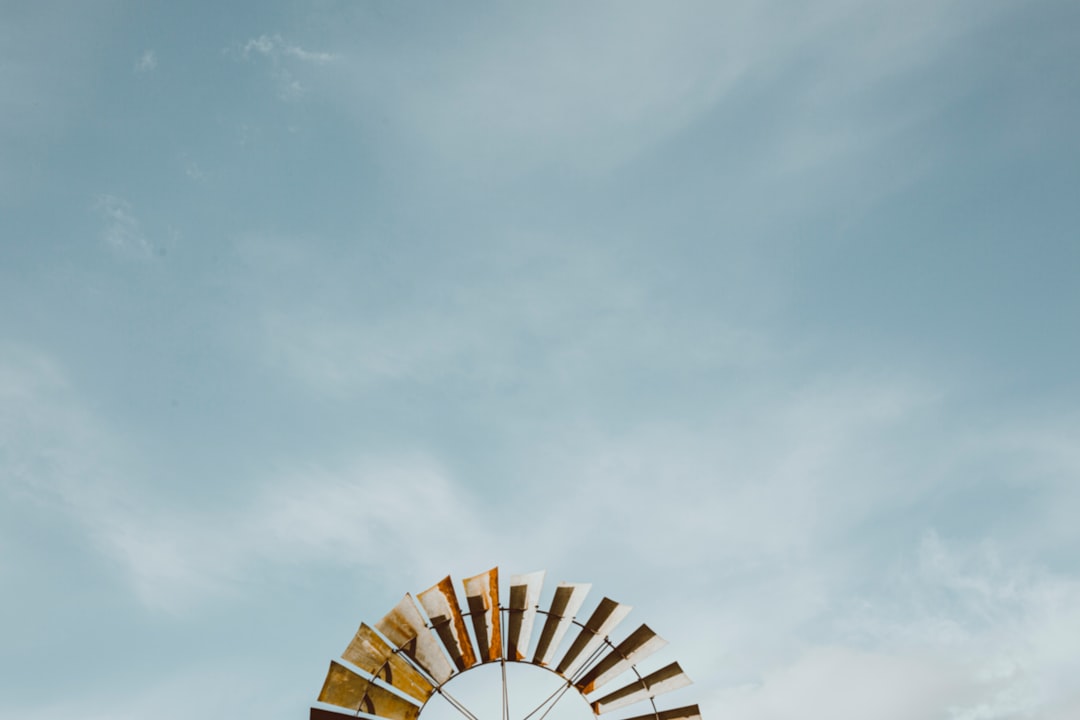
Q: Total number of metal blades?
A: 12